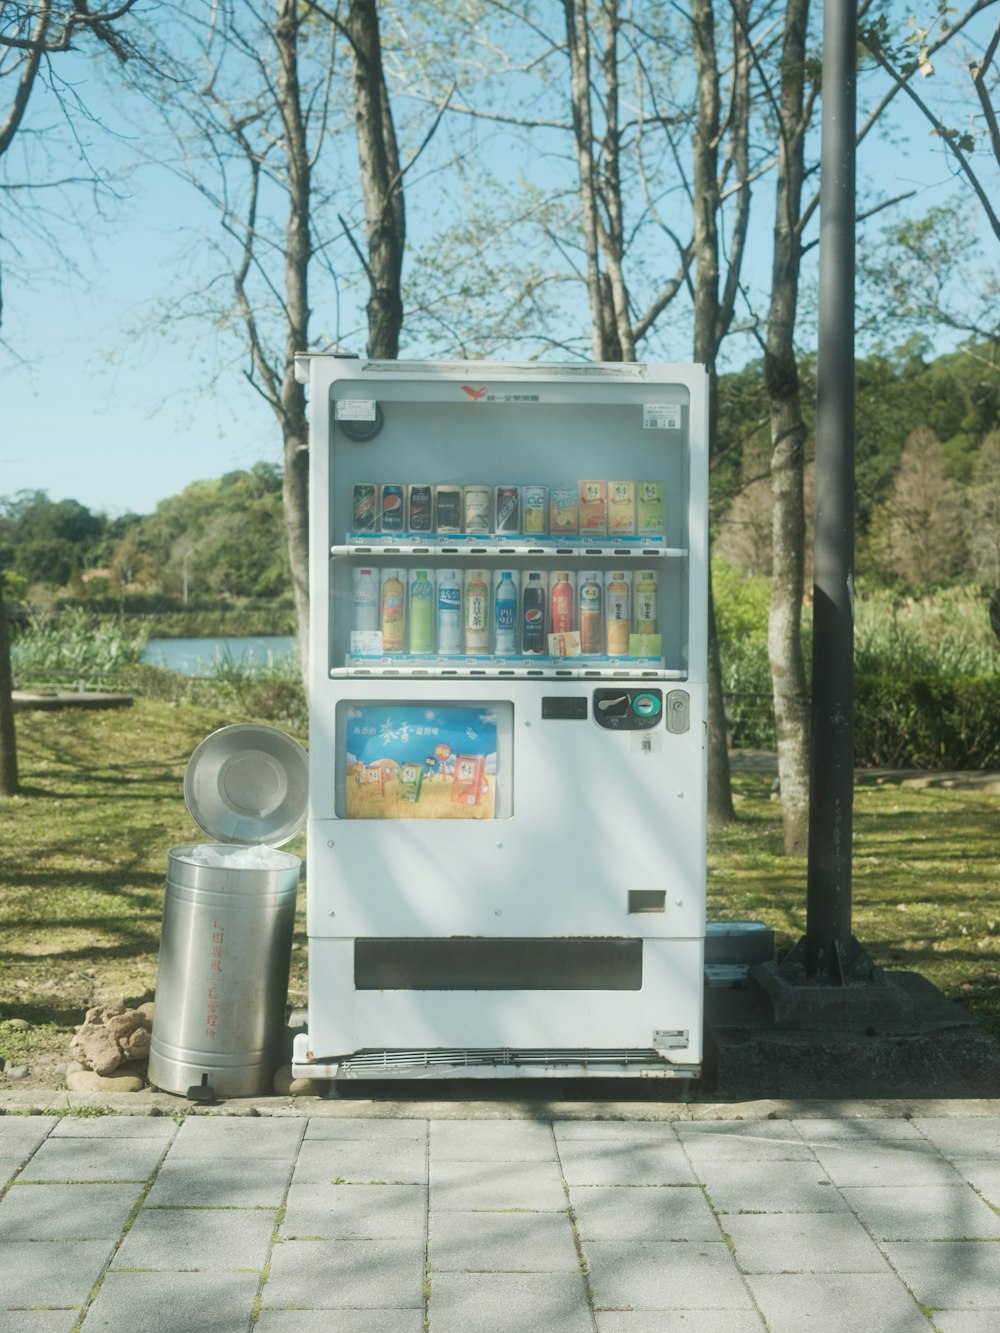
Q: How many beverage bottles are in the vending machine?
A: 11